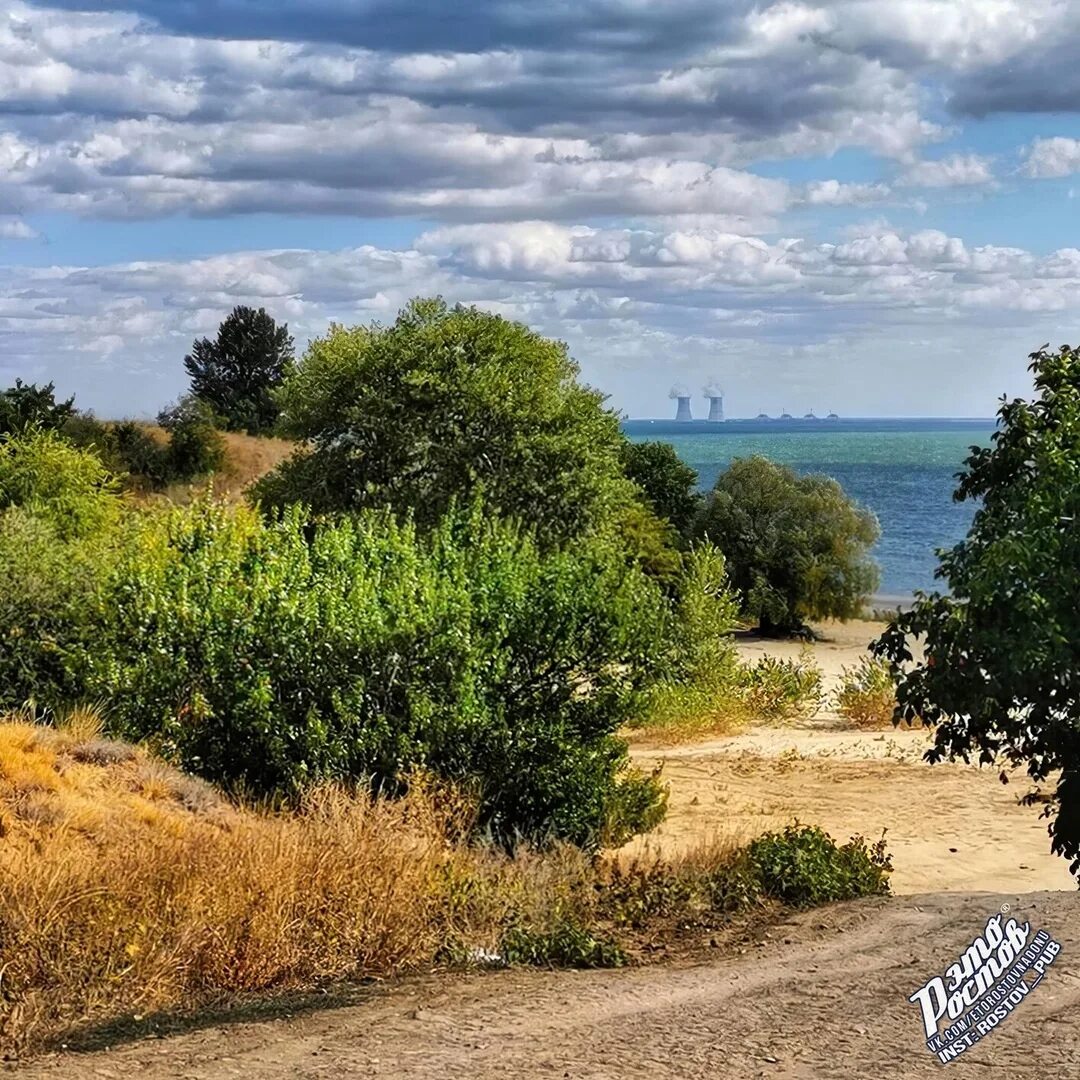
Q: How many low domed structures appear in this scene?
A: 4